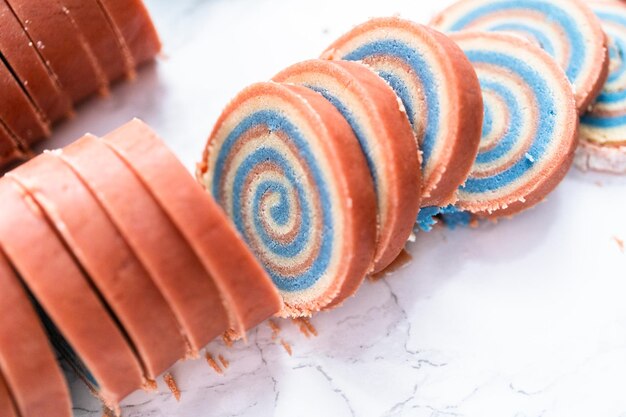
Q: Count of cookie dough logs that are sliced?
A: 2